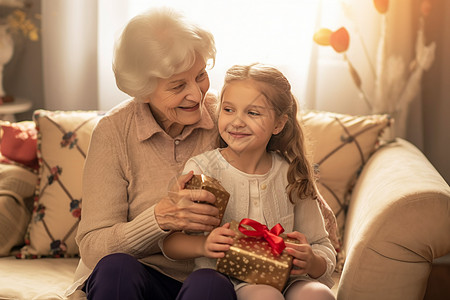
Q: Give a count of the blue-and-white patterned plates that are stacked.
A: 0